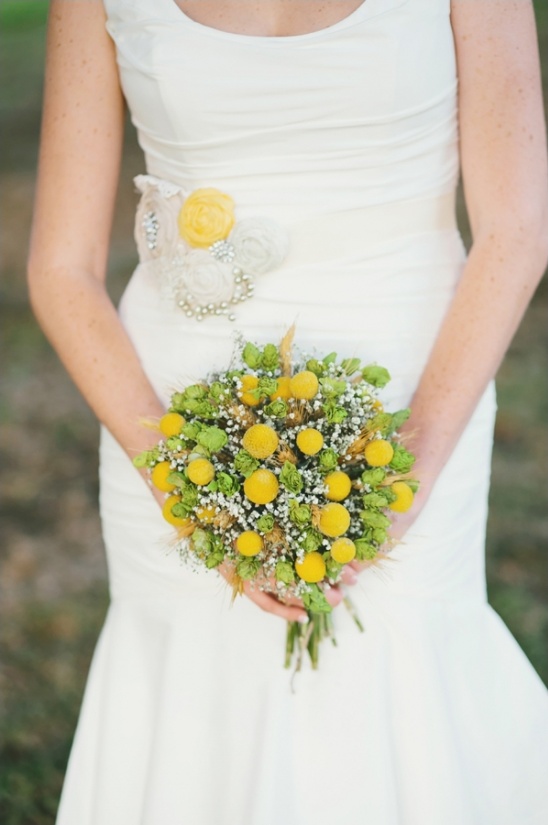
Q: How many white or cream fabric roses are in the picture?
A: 3